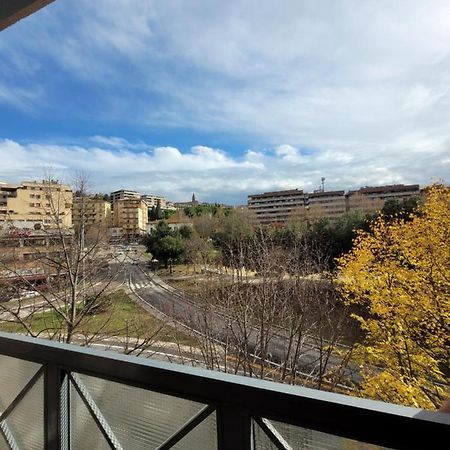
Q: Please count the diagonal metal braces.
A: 5